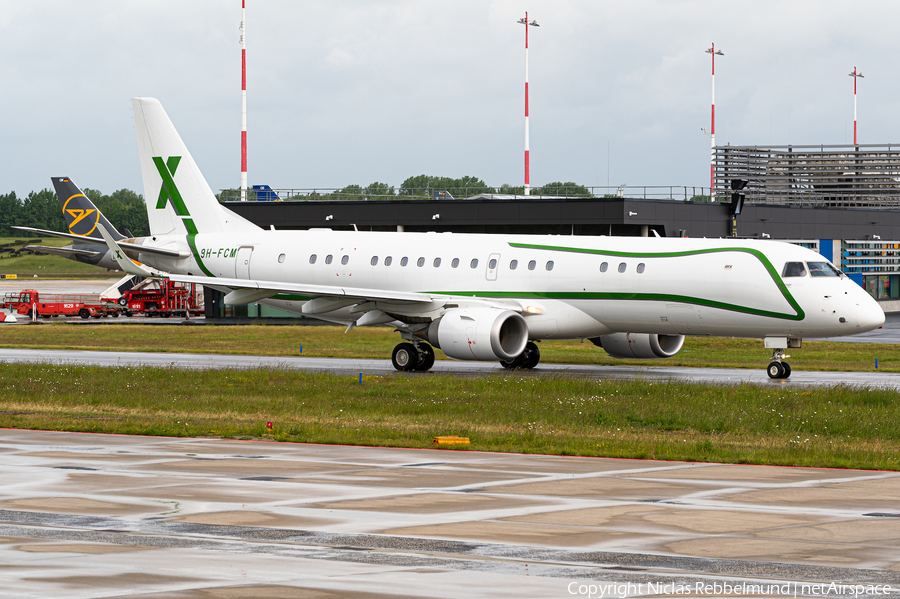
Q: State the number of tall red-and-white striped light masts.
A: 4